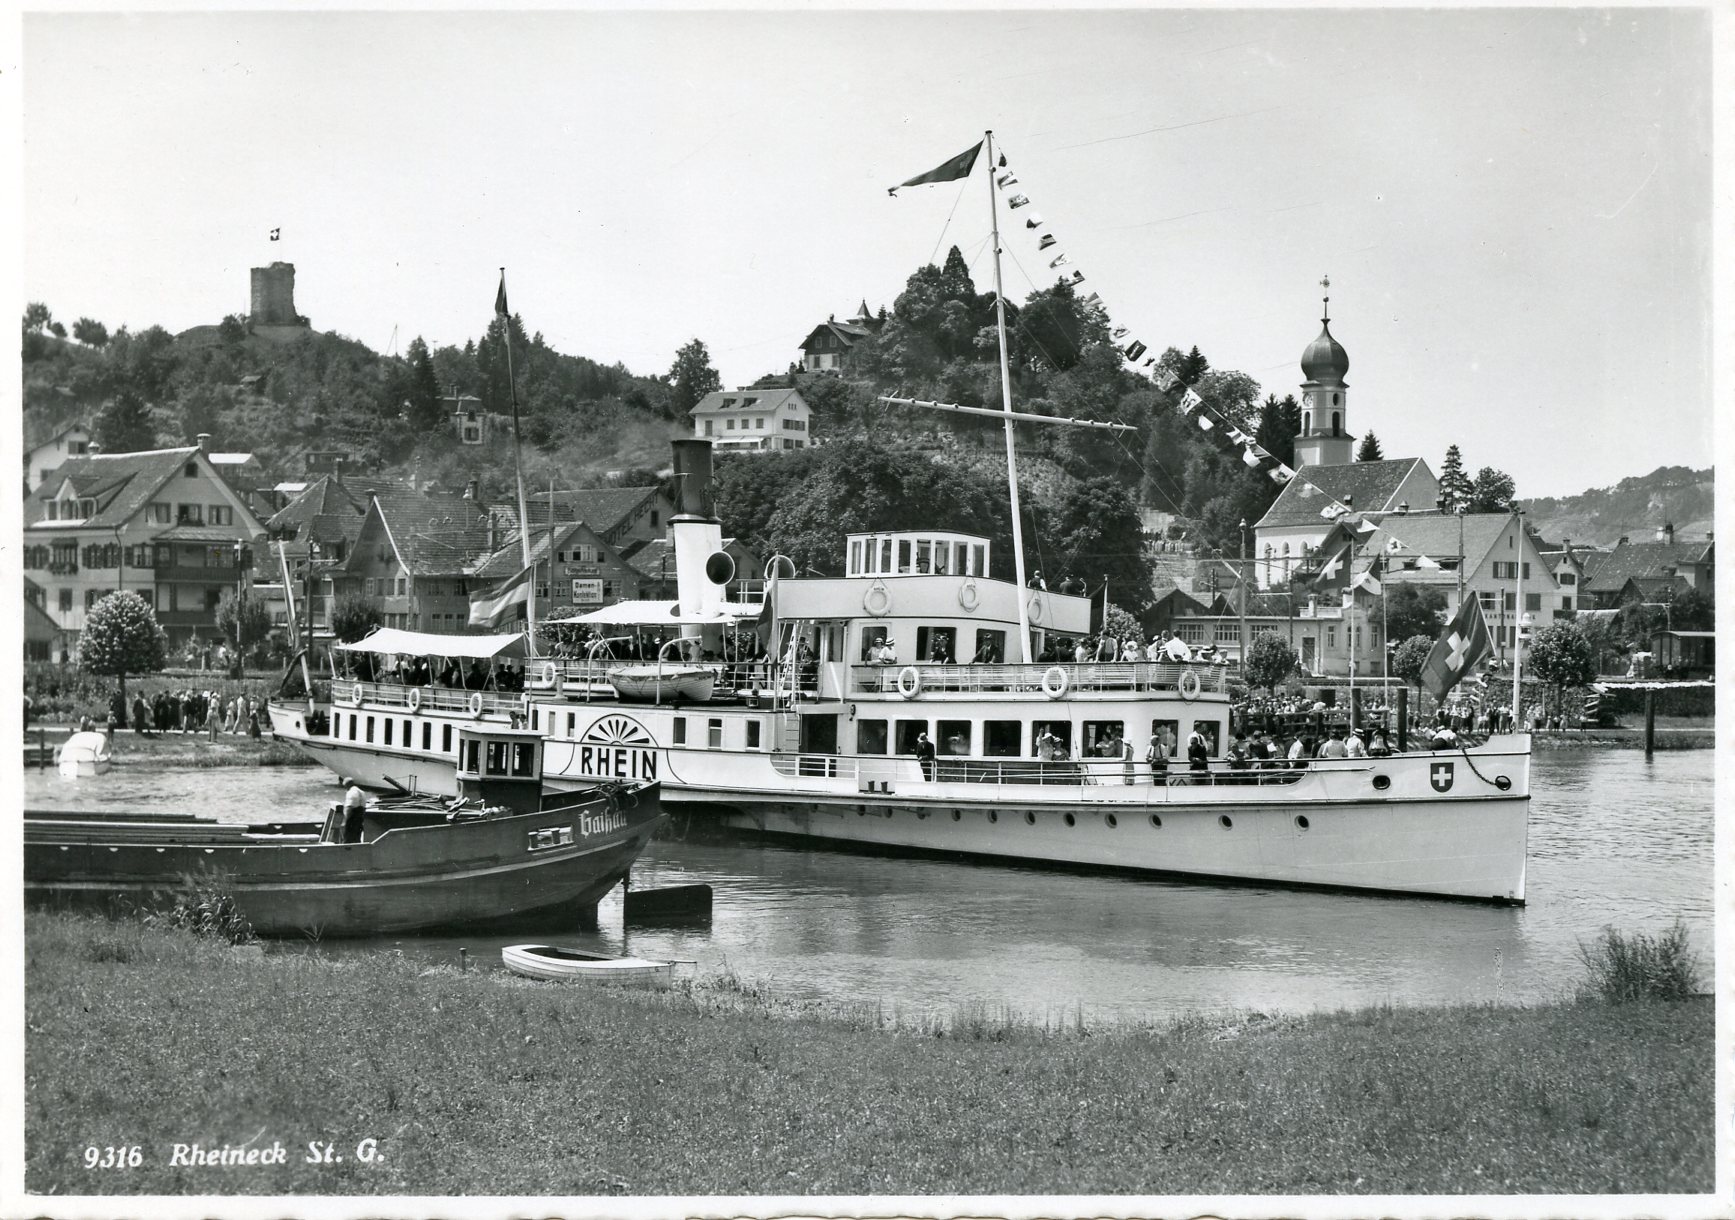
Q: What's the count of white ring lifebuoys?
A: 10